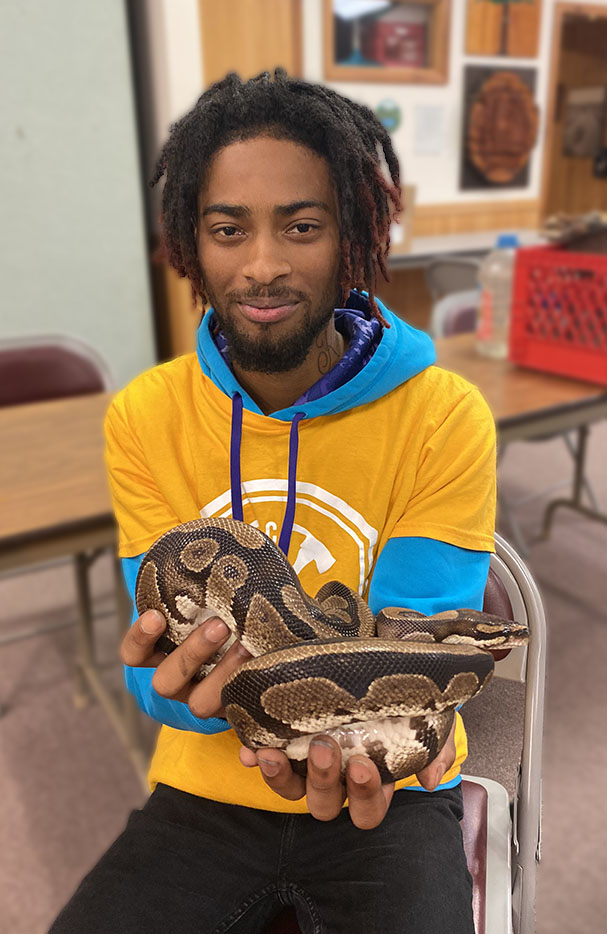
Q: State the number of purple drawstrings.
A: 2